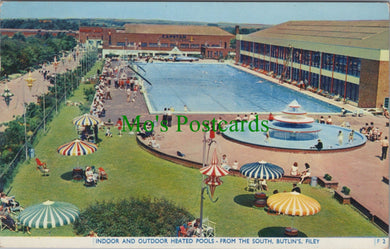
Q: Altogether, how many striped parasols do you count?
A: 5